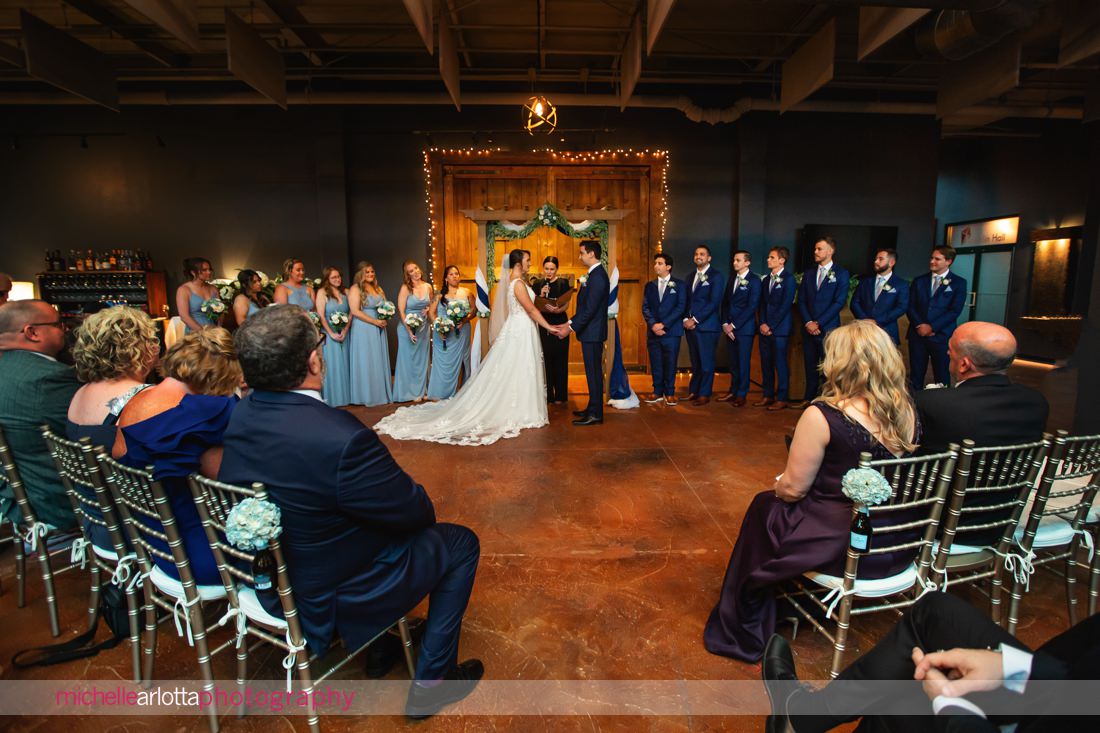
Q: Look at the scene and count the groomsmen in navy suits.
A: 7